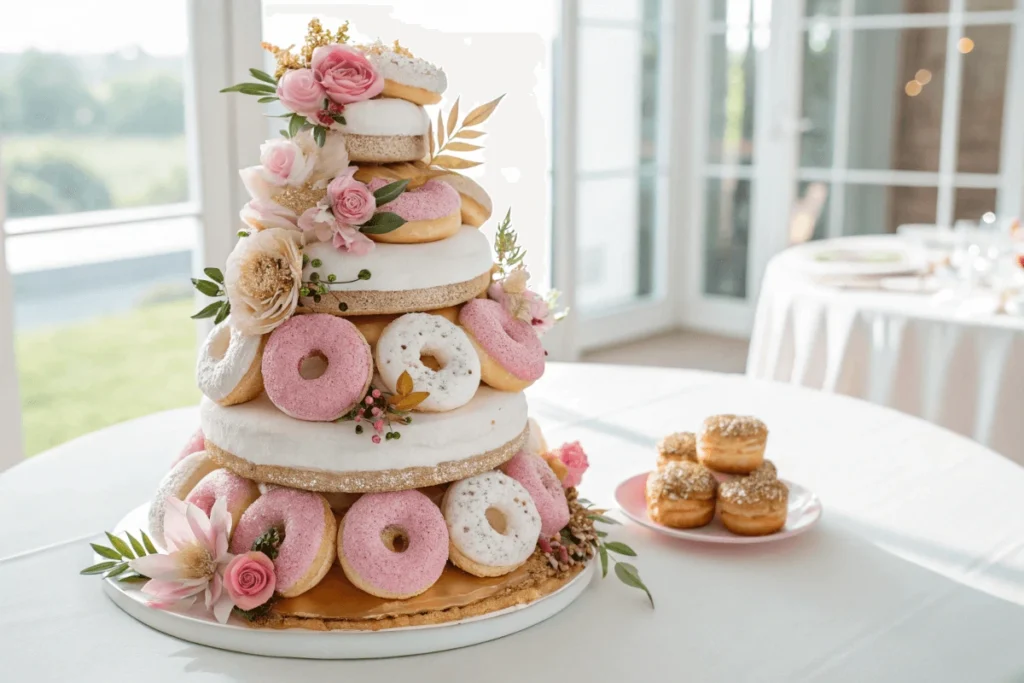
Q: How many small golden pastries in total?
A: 5